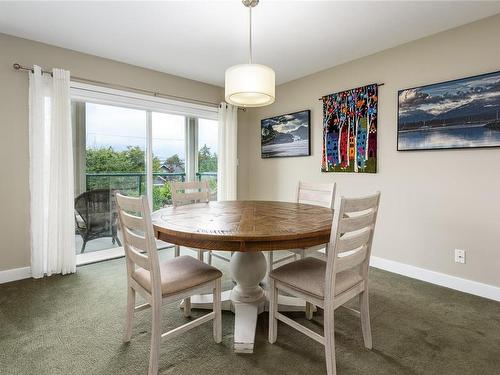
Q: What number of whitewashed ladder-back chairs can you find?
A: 4